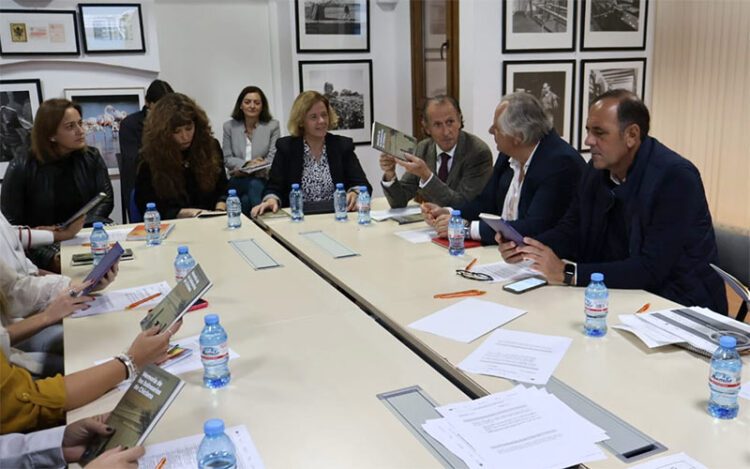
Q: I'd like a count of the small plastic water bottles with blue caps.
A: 12